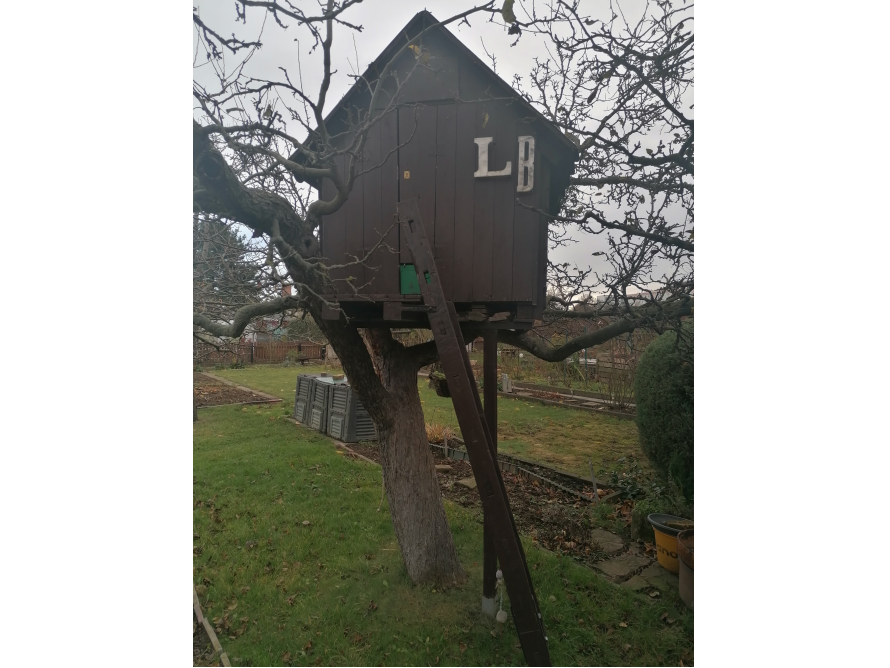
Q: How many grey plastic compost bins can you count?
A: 3